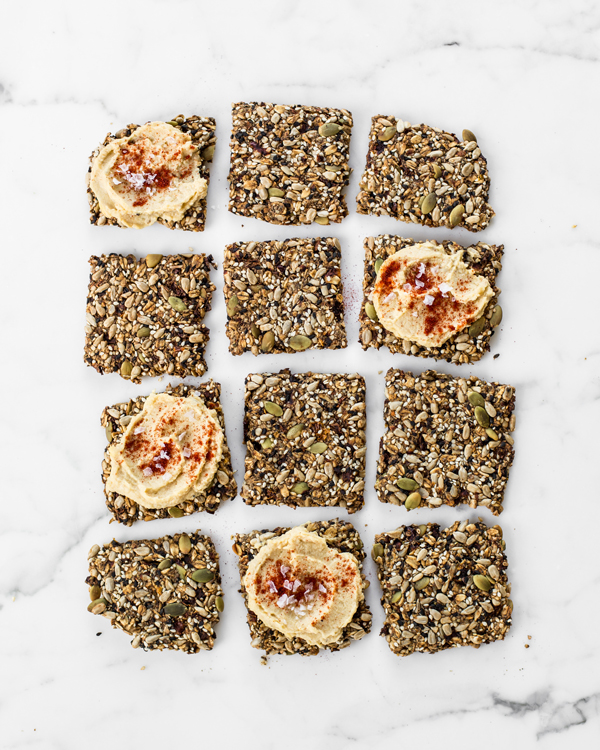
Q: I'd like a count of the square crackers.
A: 12